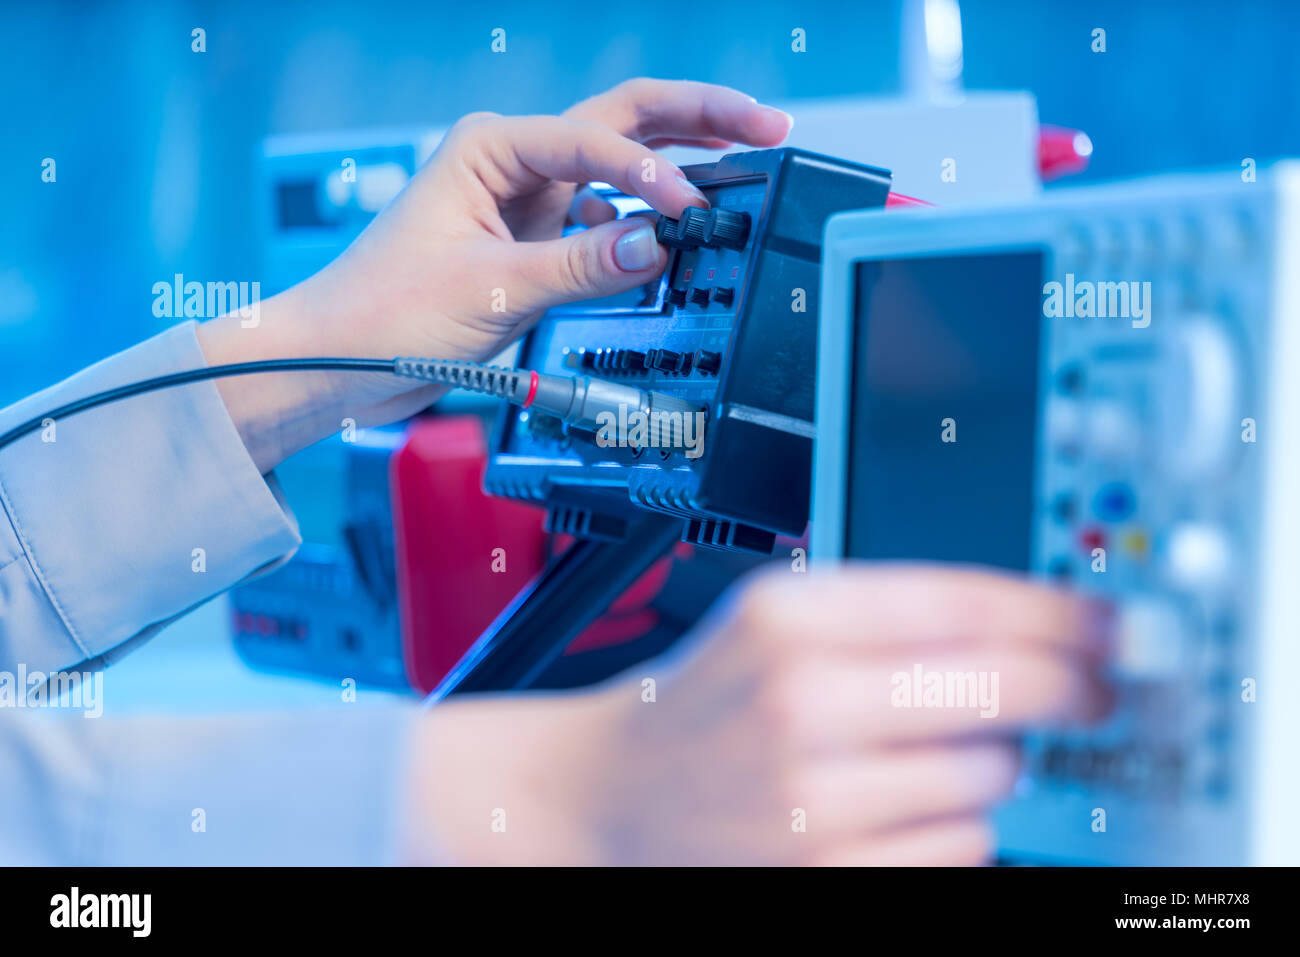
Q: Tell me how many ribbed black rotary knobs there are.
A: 3